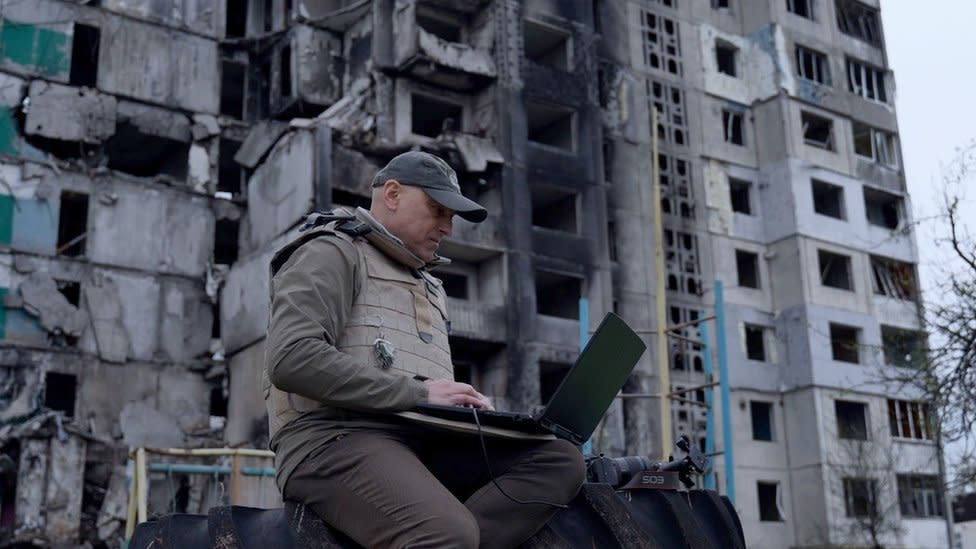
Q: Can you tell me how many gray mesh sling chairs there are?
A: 0